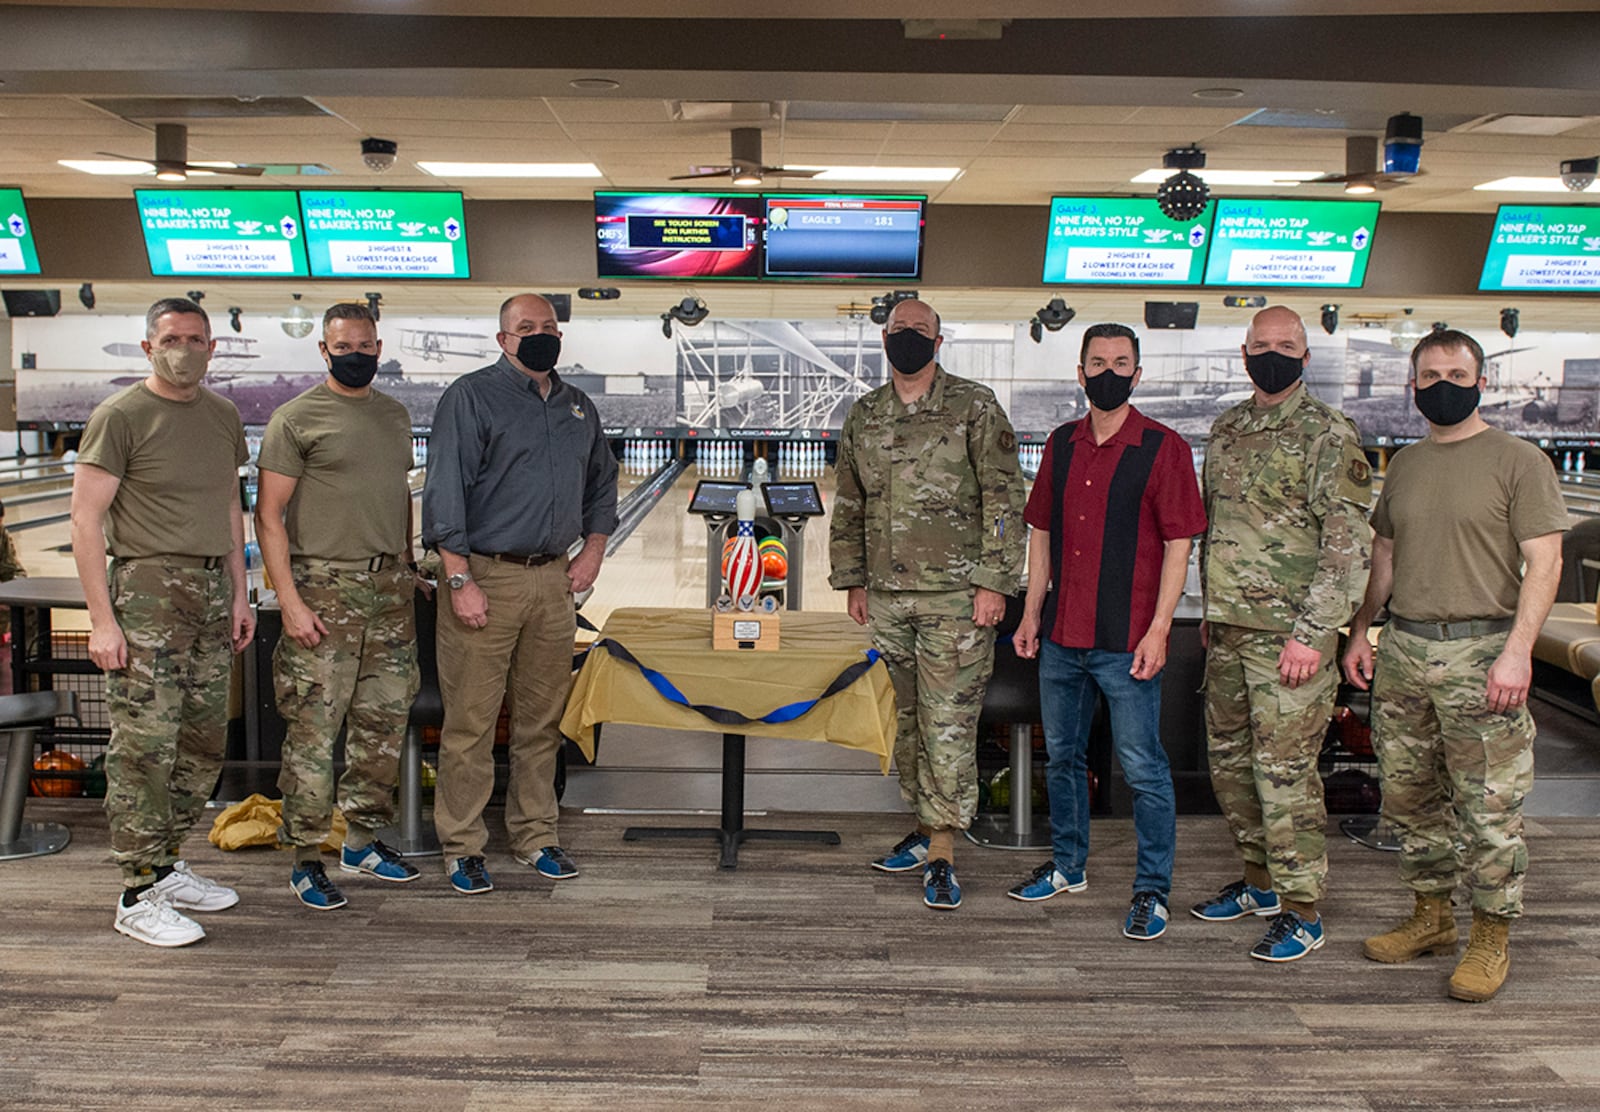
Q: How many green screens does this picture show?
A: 6